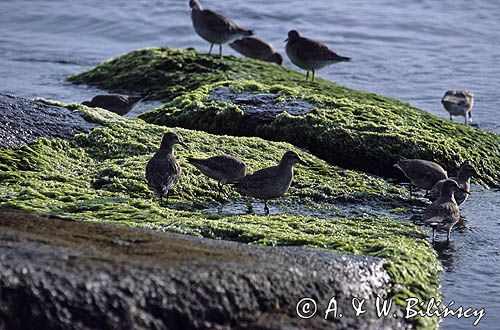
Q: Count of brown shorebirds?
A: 11